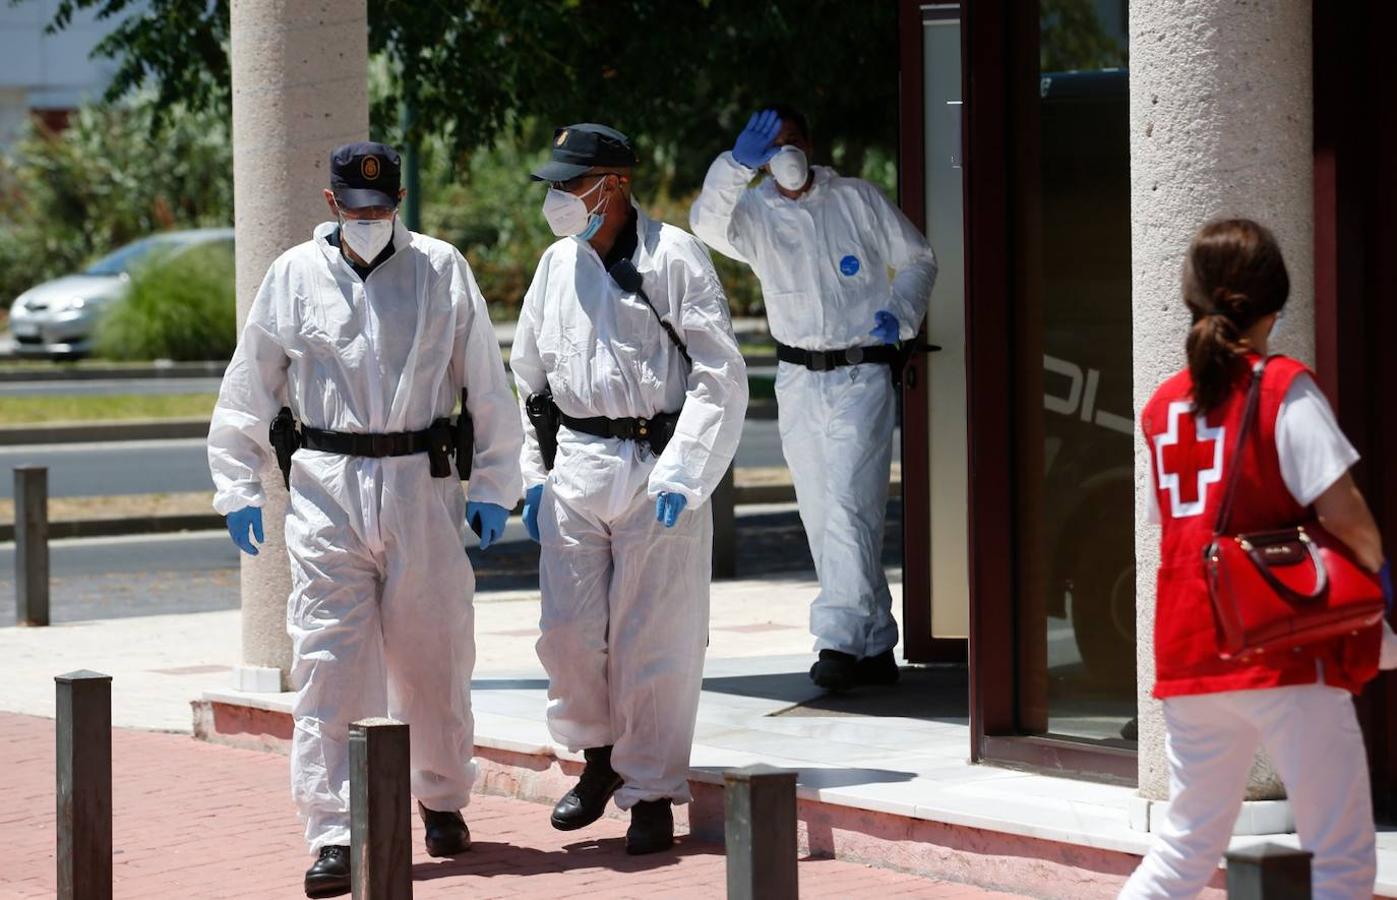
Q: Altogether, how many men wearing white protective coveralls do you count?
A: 3